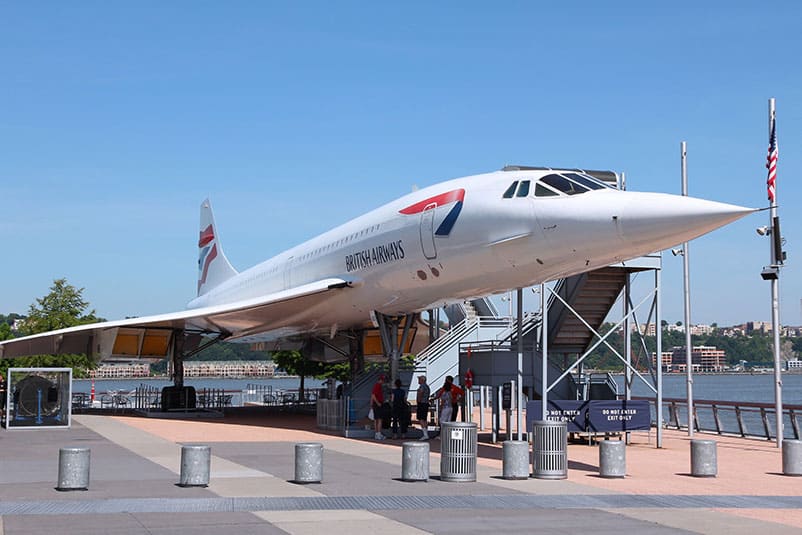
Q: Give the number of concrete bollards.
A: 8